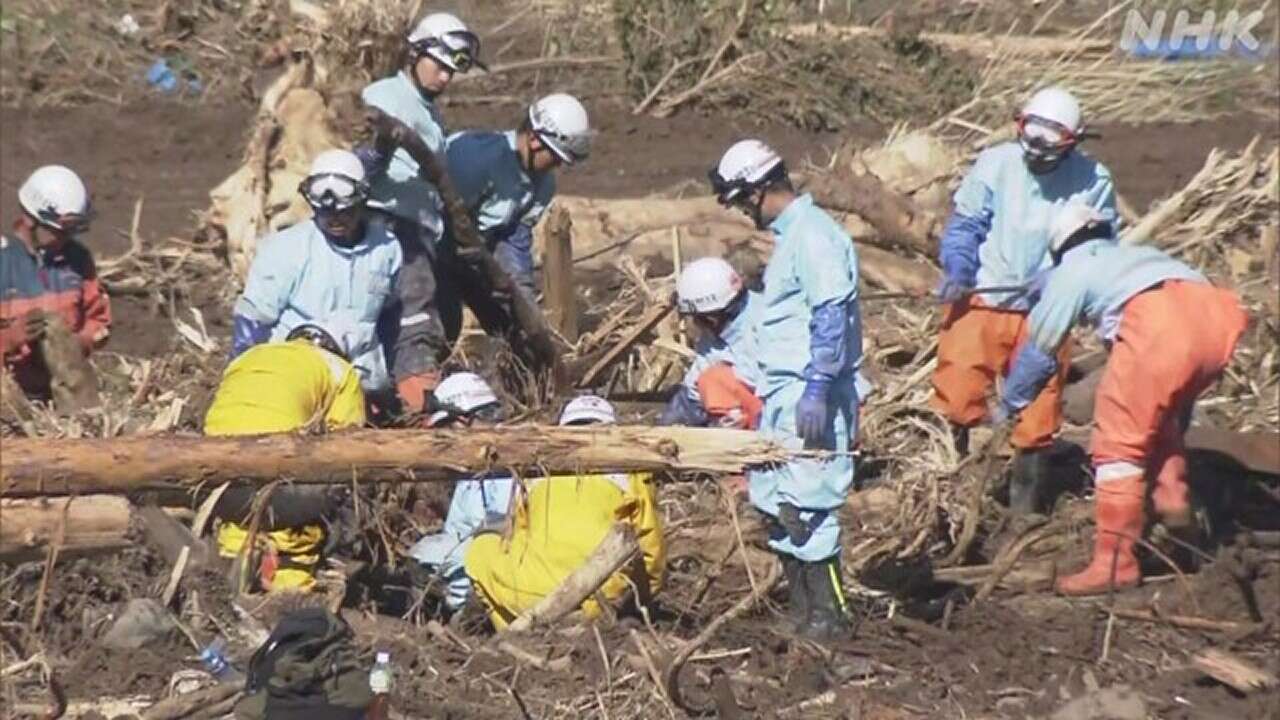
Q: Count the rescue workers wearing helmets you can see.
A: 11